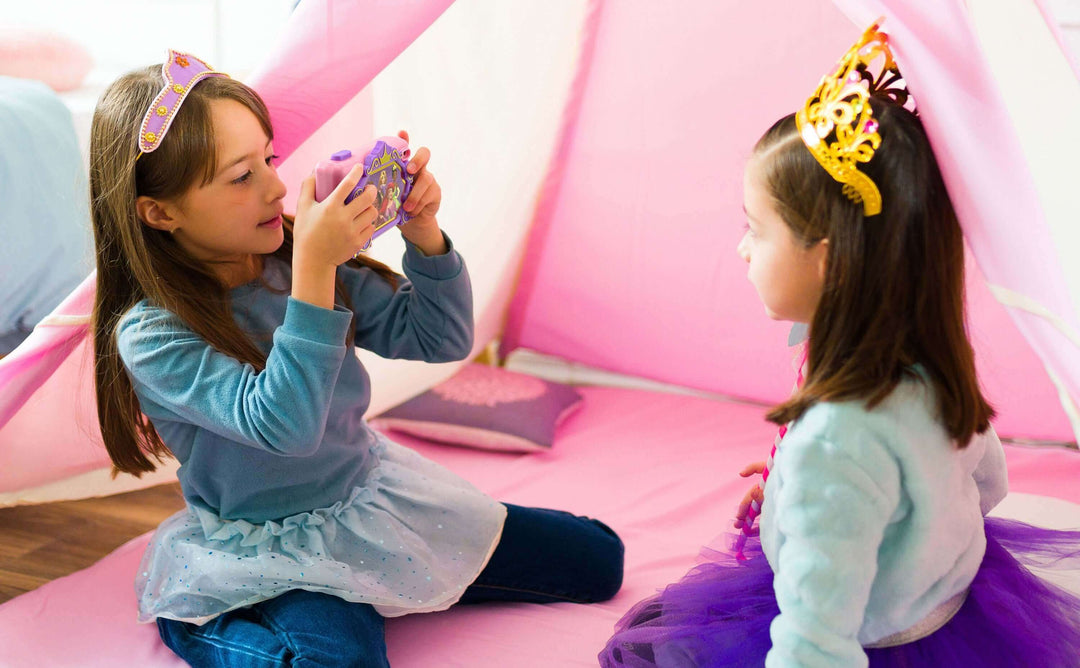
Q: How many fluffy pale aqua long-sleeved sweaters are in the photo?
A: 1